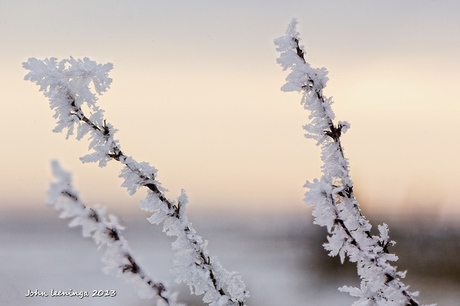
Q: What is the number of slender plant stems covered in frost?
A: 3